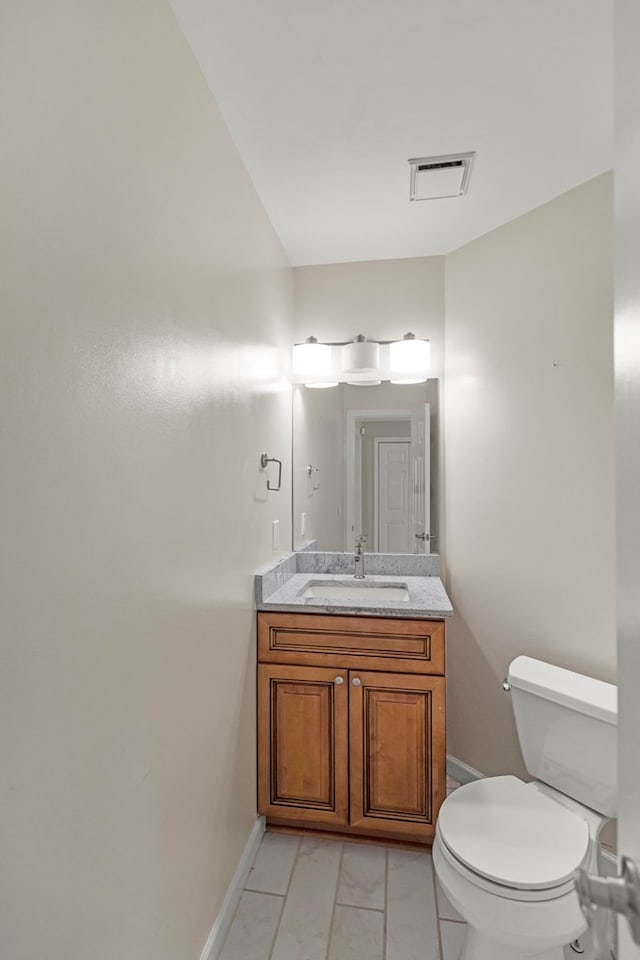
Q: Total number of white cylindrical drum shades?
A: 3